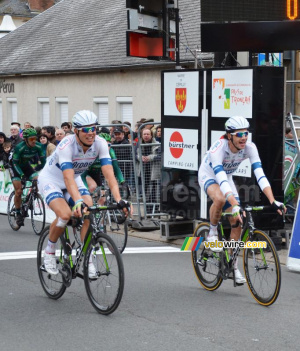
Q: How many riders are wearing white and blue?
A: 2